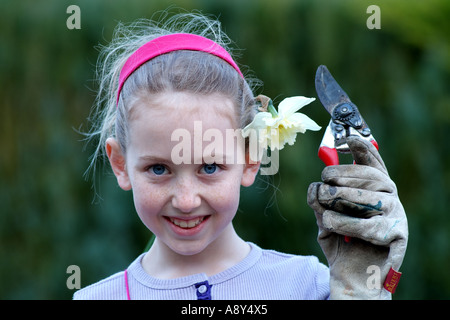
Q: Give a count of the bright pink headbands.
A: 1